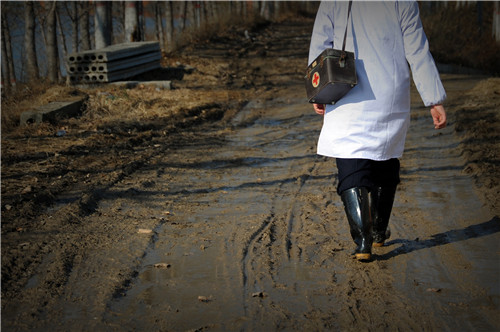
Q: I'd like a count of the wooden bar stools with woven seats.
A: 0